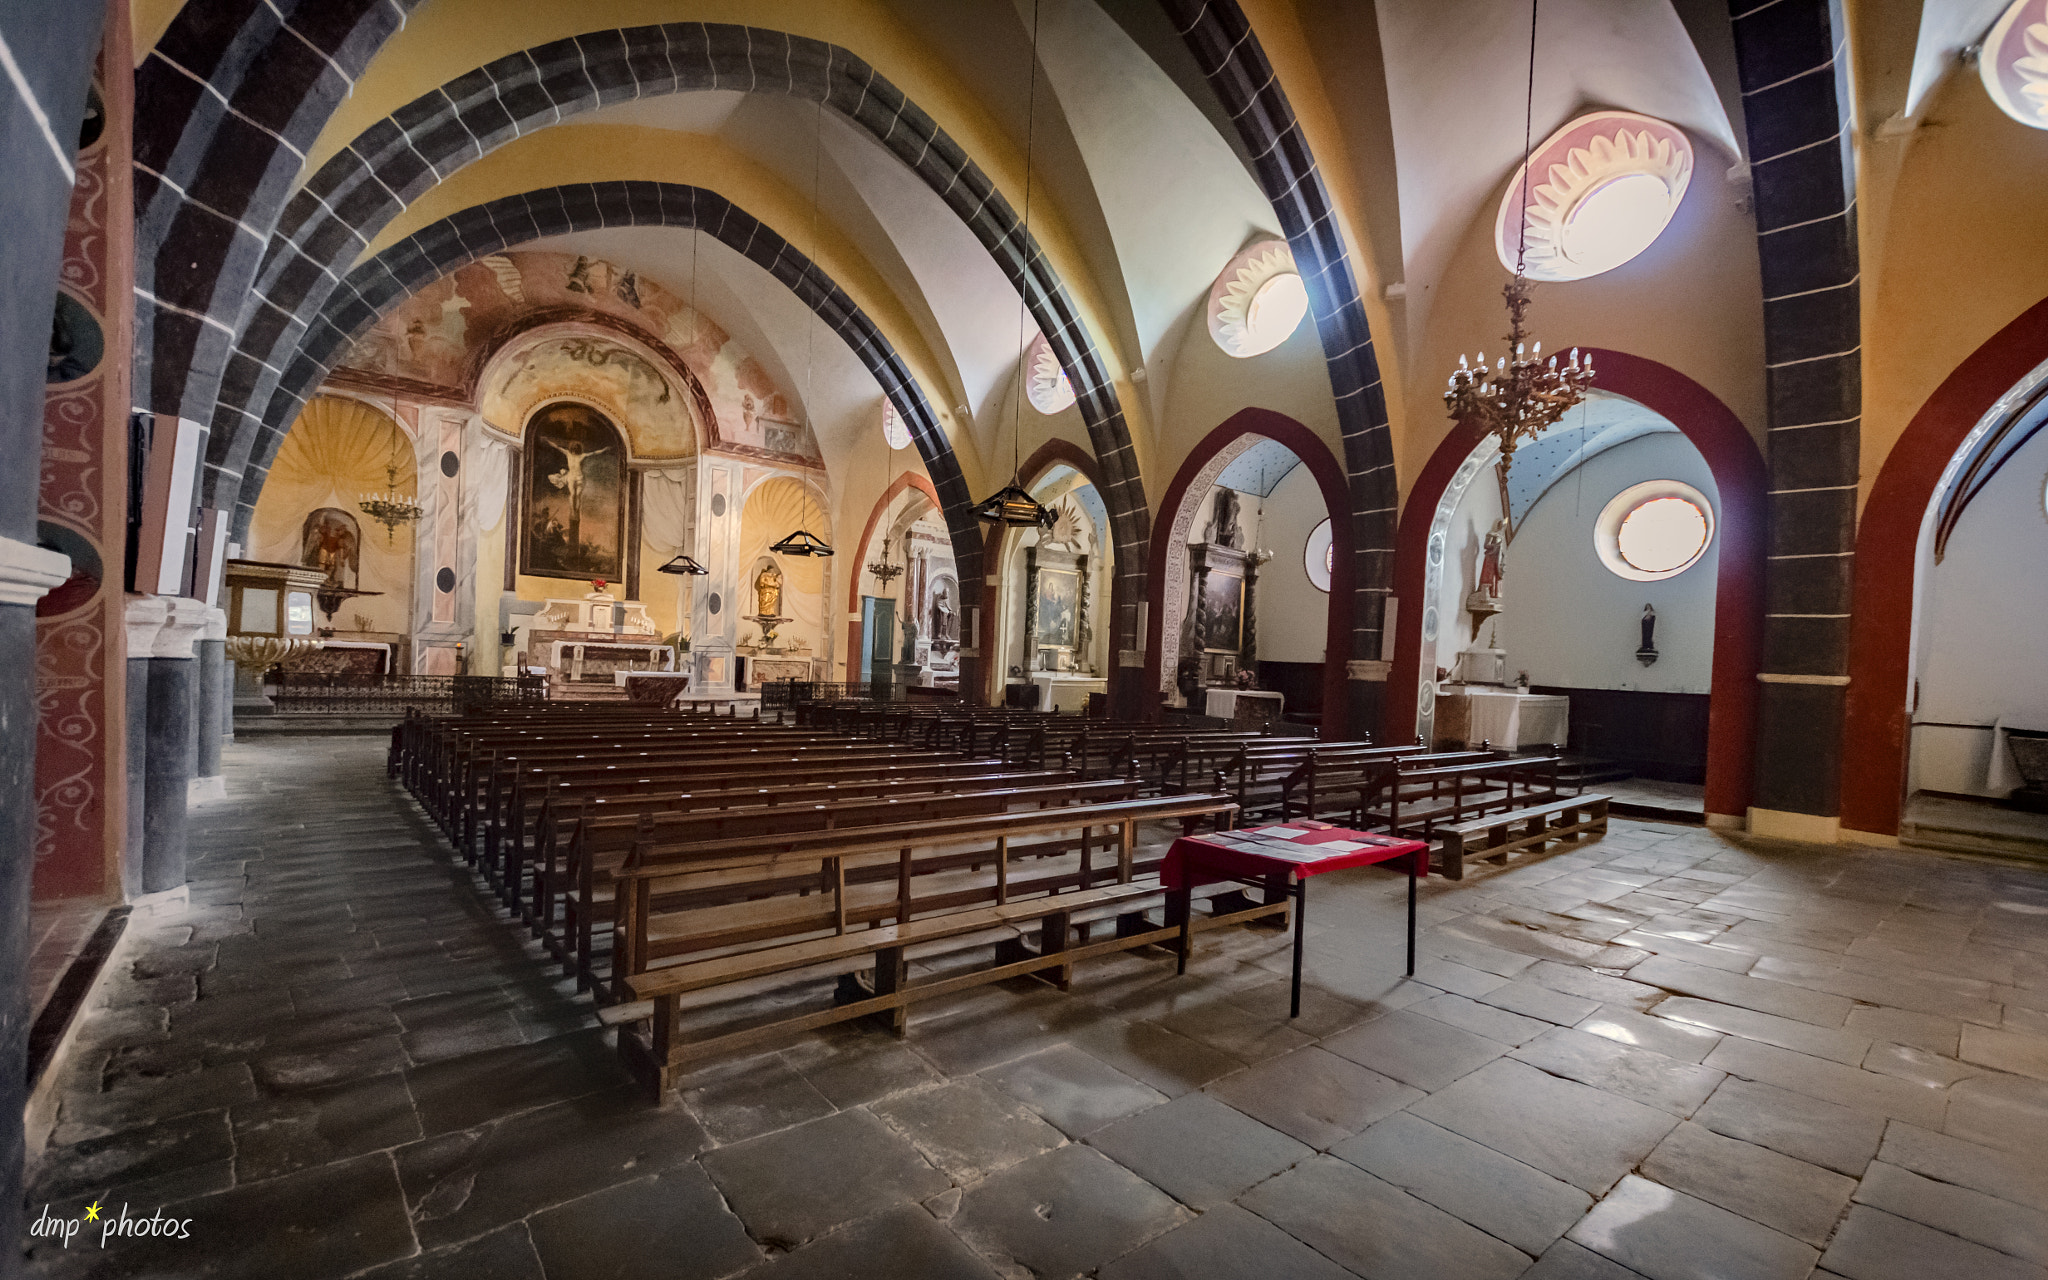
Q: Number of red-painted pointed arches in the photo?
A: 5